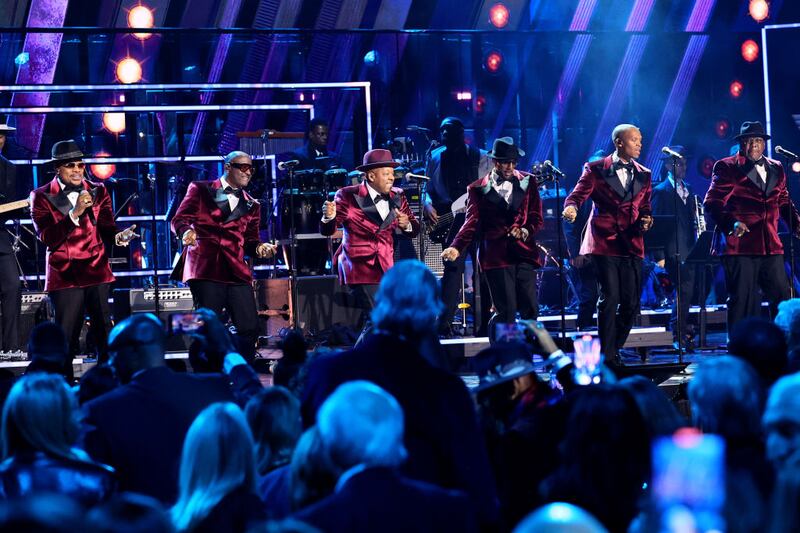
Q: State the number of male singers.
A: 6